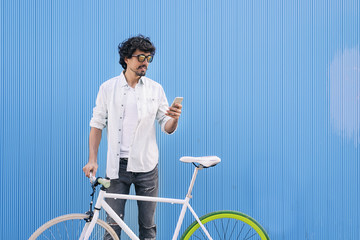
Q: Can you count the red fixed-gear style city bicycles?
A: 0